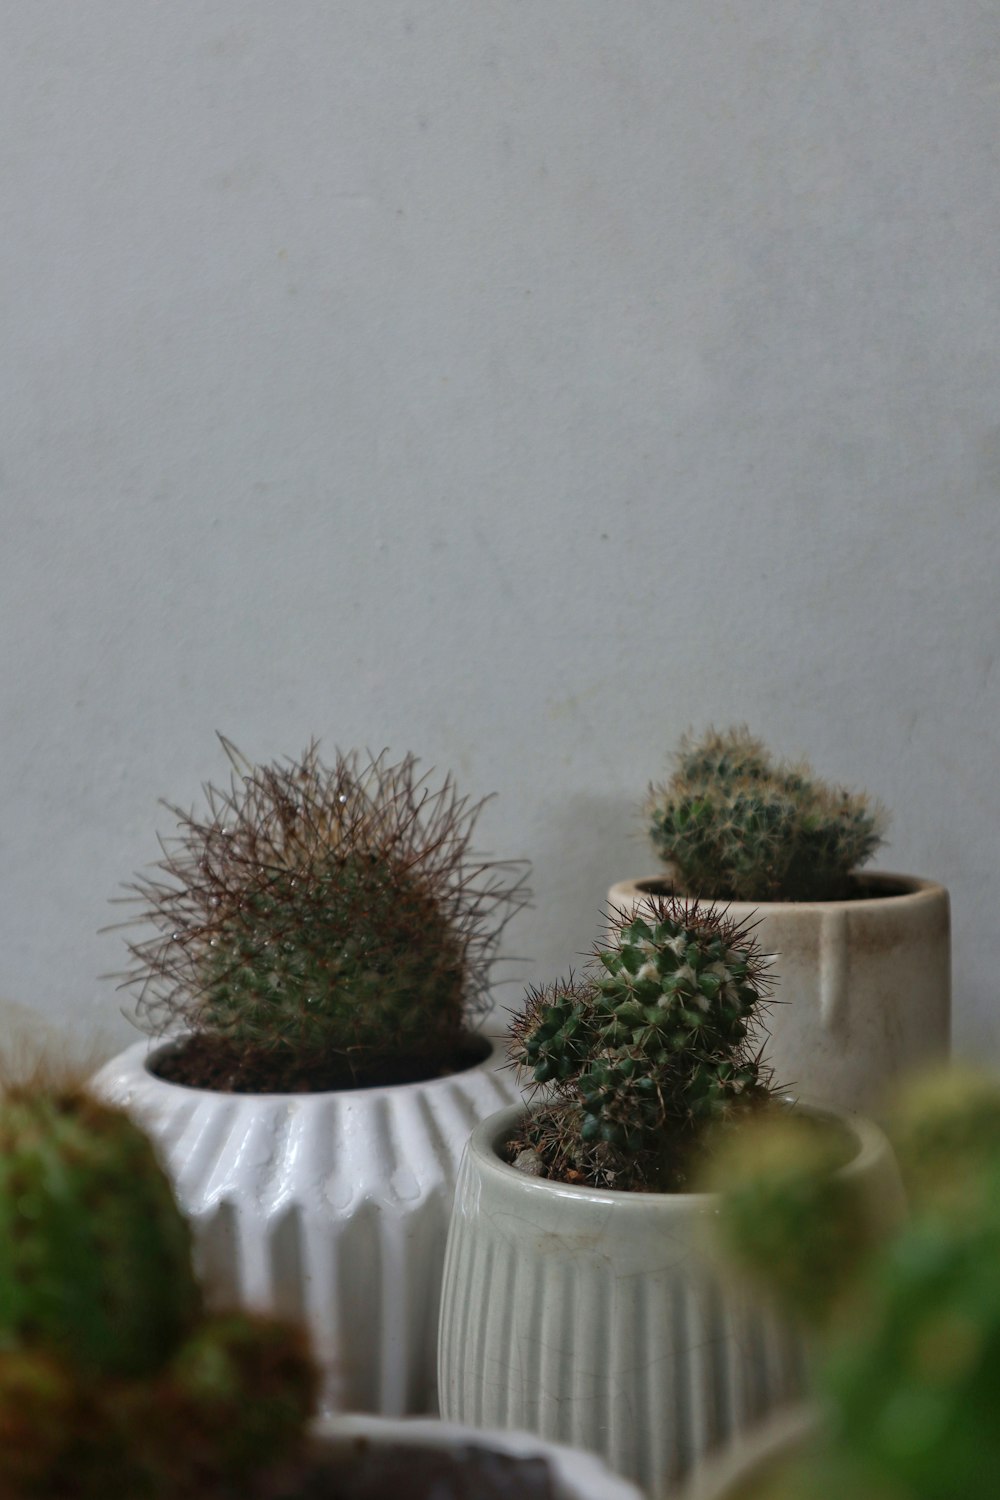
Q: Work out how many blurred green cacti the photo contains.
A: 2